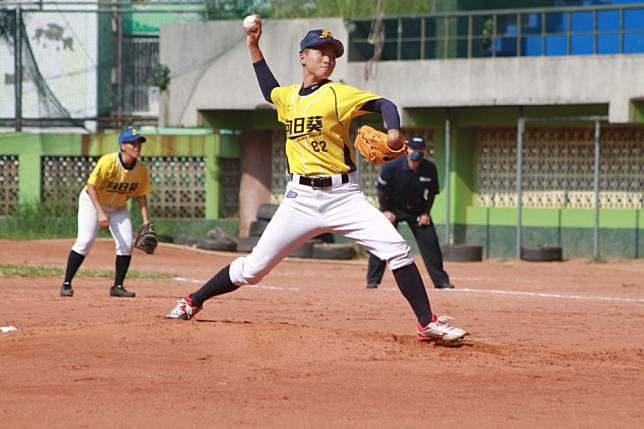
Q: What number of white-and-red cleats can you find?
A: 2